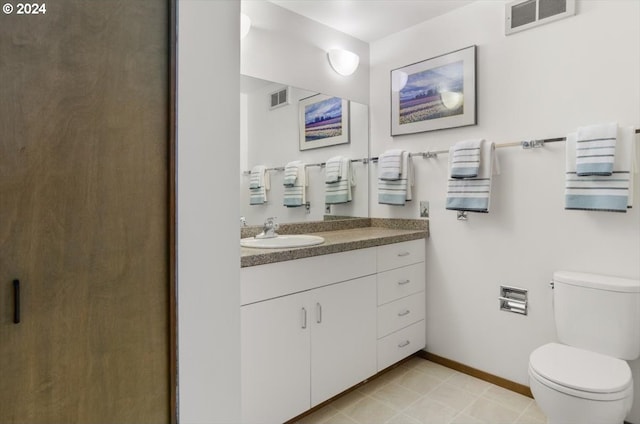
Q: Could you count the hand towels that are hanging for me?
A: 3